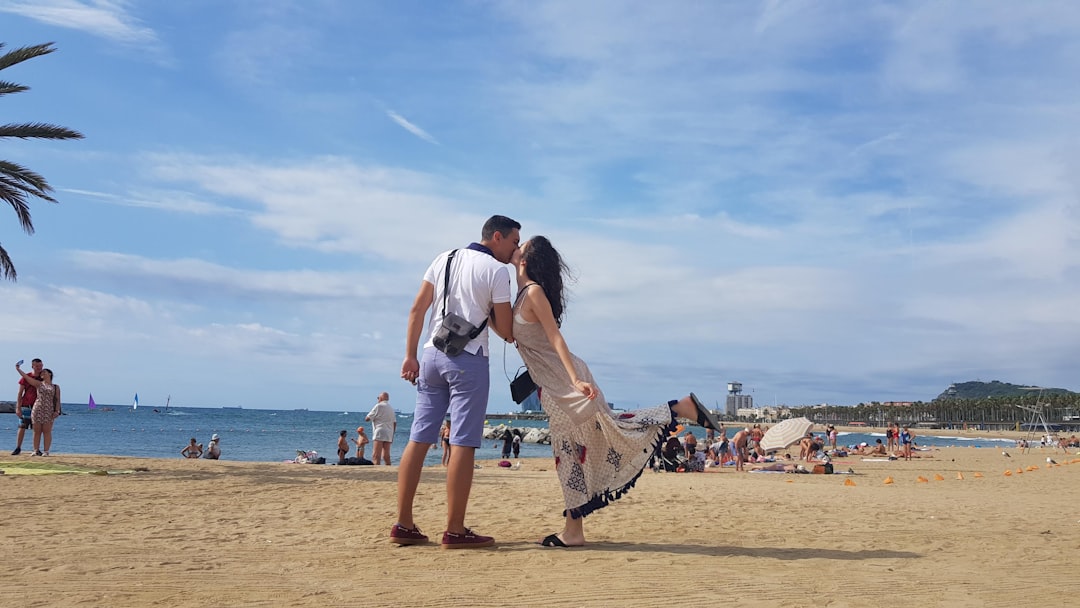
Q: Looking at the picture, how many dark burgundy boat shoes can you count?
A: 2